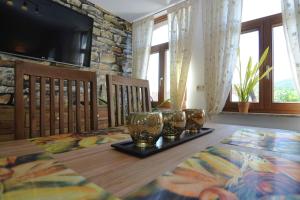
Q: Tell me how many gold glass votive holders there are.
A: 3